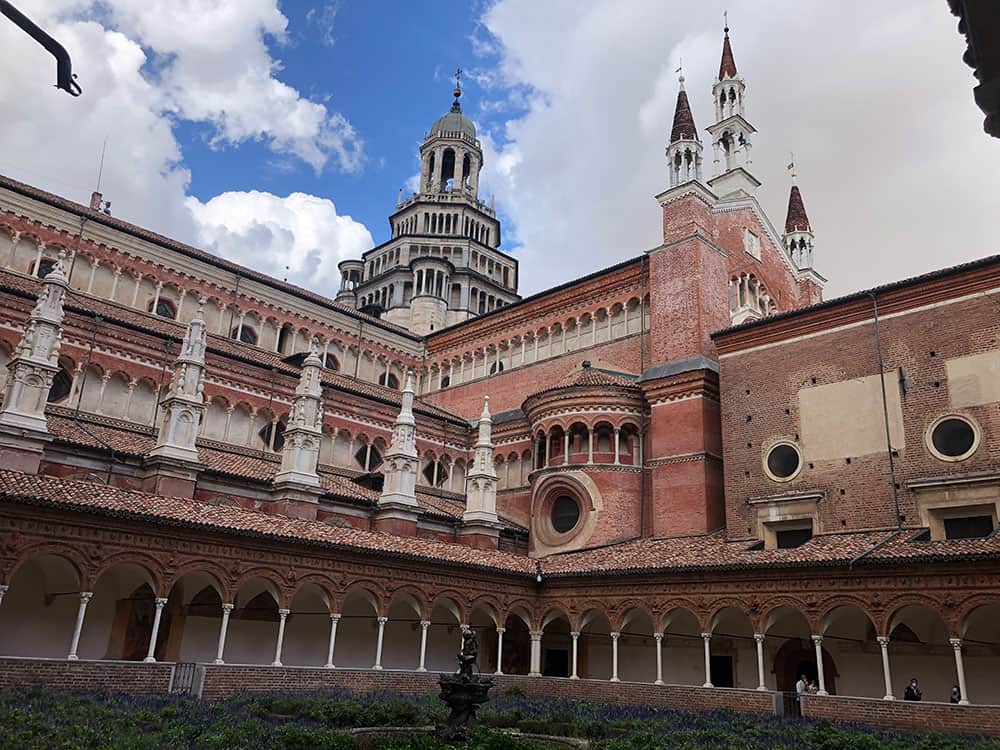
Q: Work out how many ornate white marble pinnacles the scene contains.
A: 5